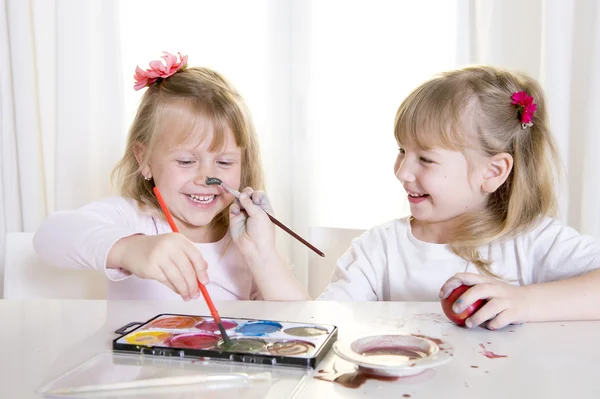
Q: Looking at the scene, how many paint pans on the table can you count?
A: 8